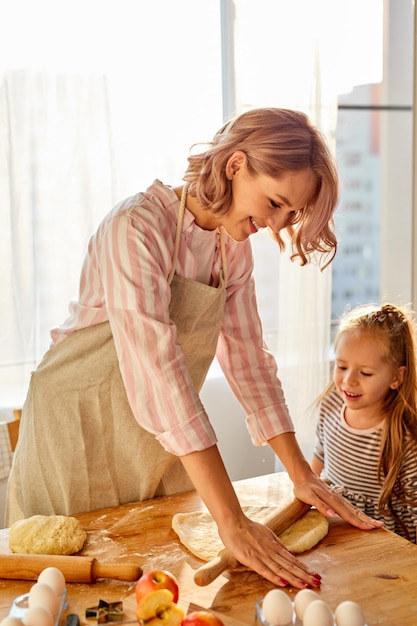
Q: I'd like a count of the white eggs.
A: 8